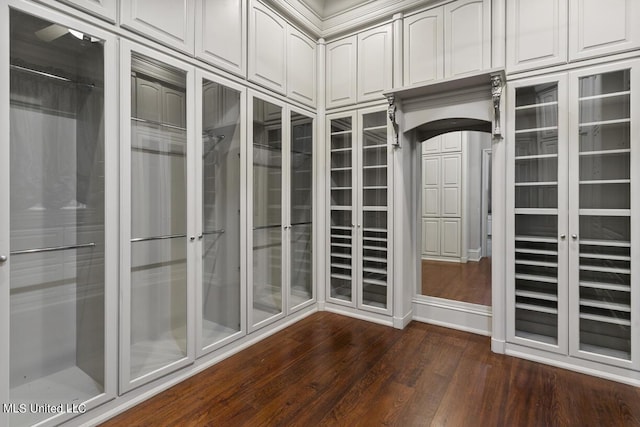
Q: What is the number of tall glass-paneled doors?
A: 9